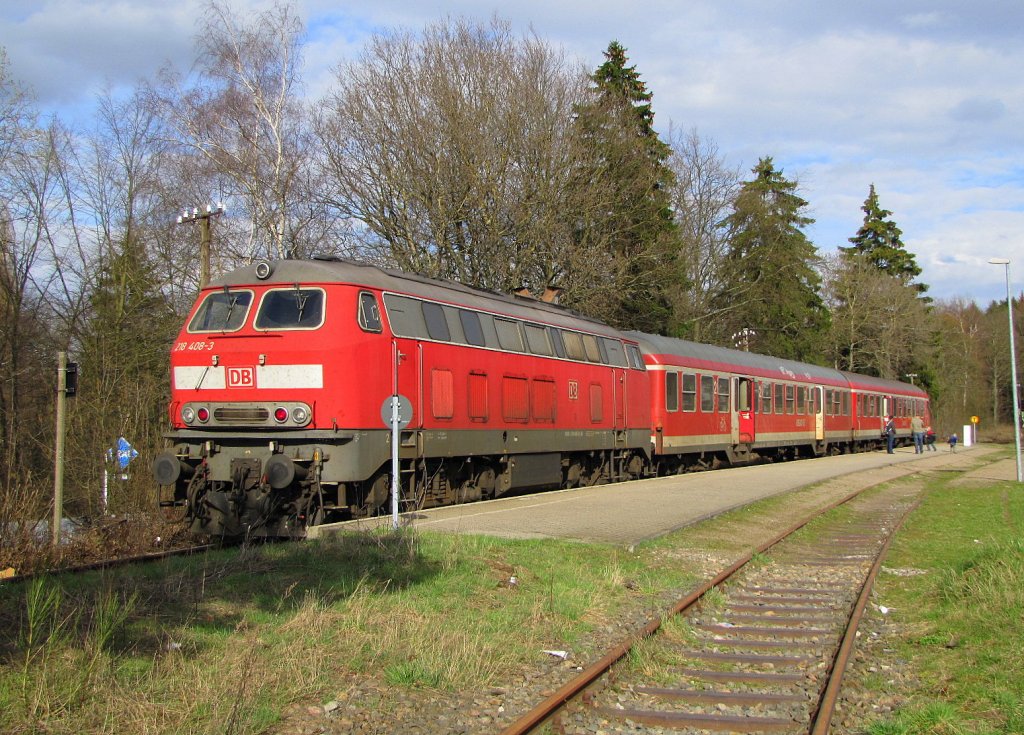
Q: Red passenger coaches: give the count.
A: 2